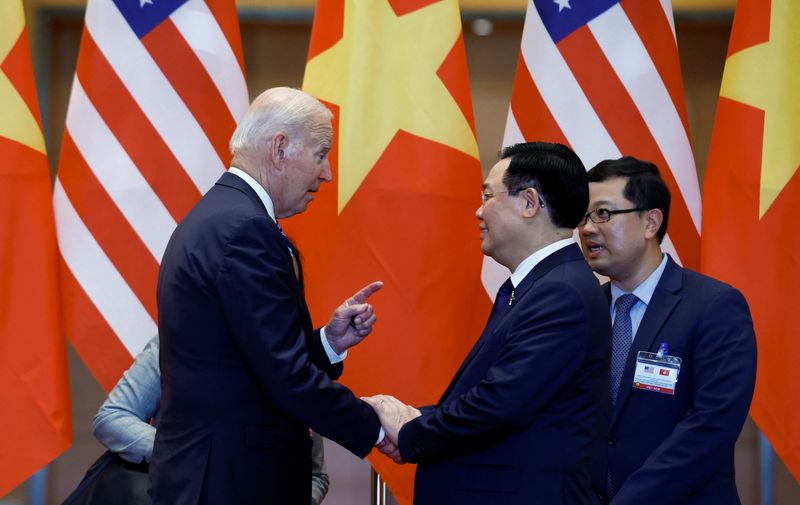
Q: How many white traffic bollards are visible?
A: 0